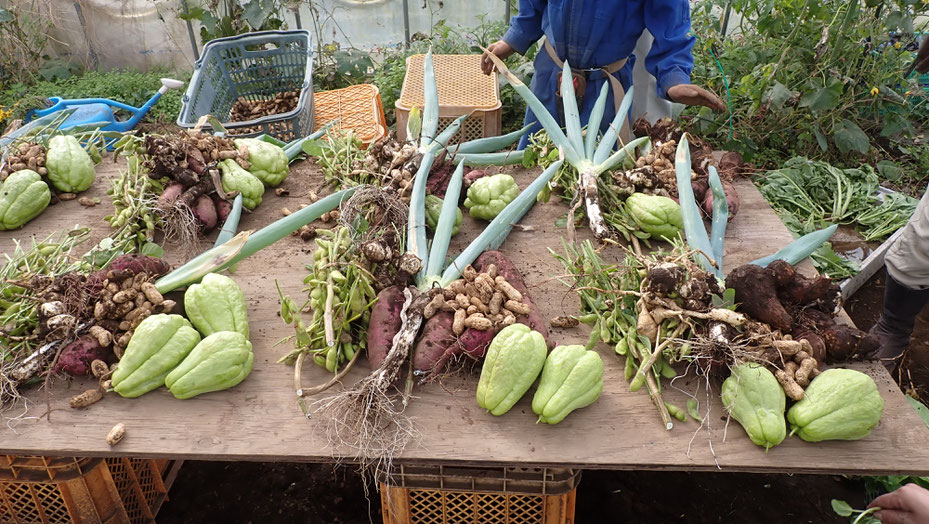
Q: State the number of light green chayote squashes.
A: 14